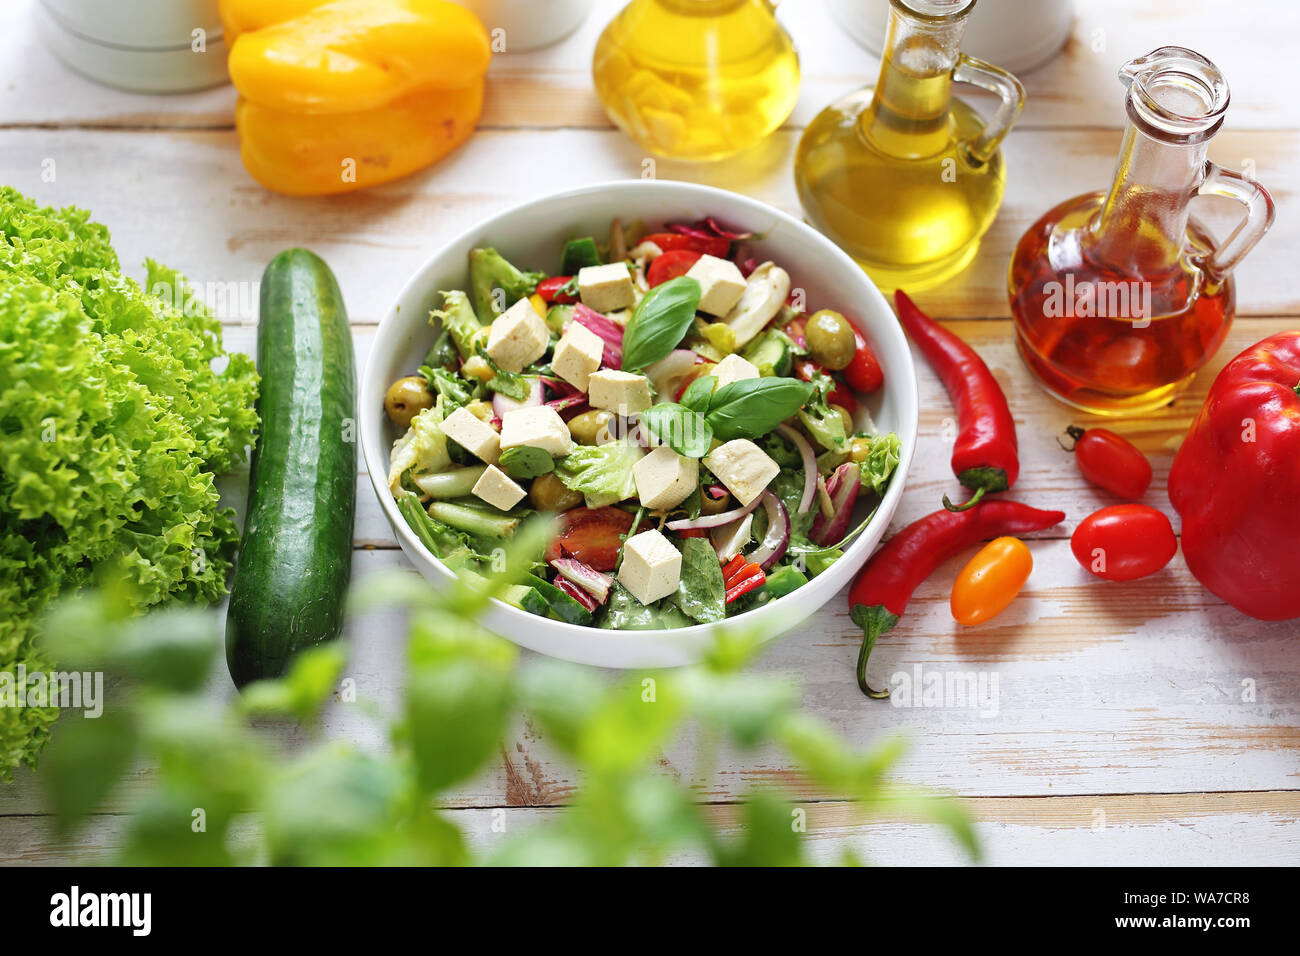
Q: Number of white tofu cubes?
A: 12